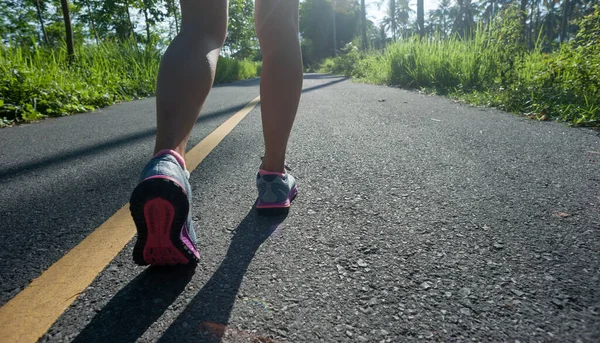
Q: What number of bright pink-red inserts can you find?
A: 1